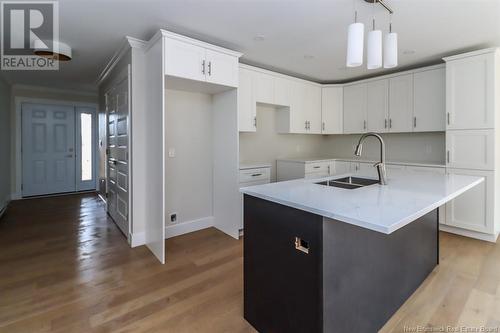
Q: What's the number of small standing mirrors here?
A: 0